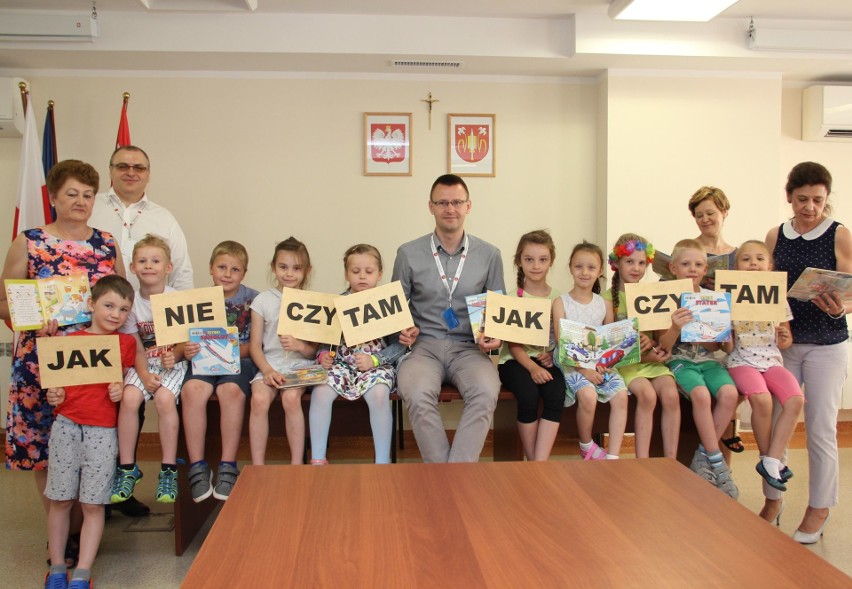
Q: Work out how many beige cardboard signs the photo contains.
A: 7